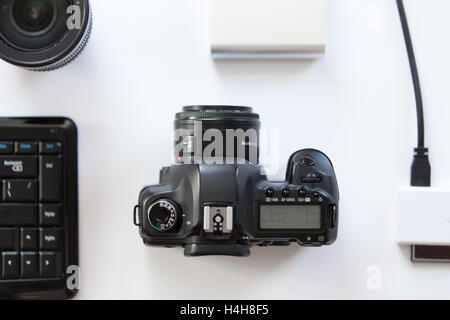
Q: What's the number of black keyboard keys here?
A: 14